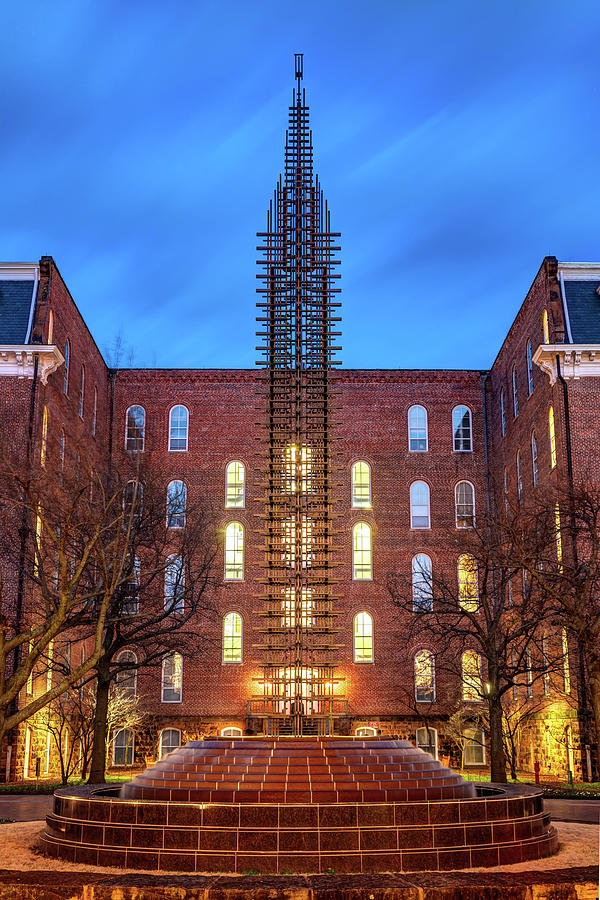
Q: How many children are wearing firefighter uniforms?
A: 0